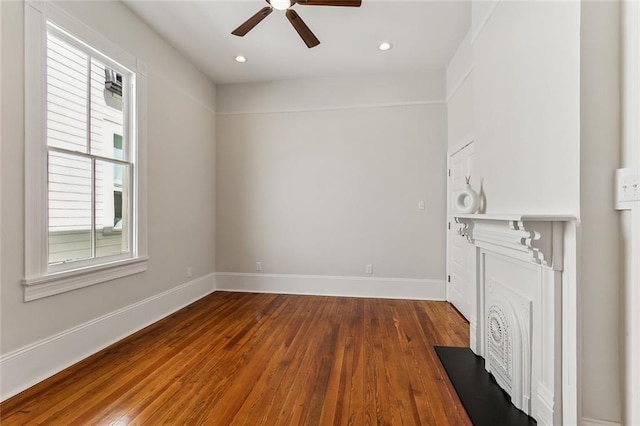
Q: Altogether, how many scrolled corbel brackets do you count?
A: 2